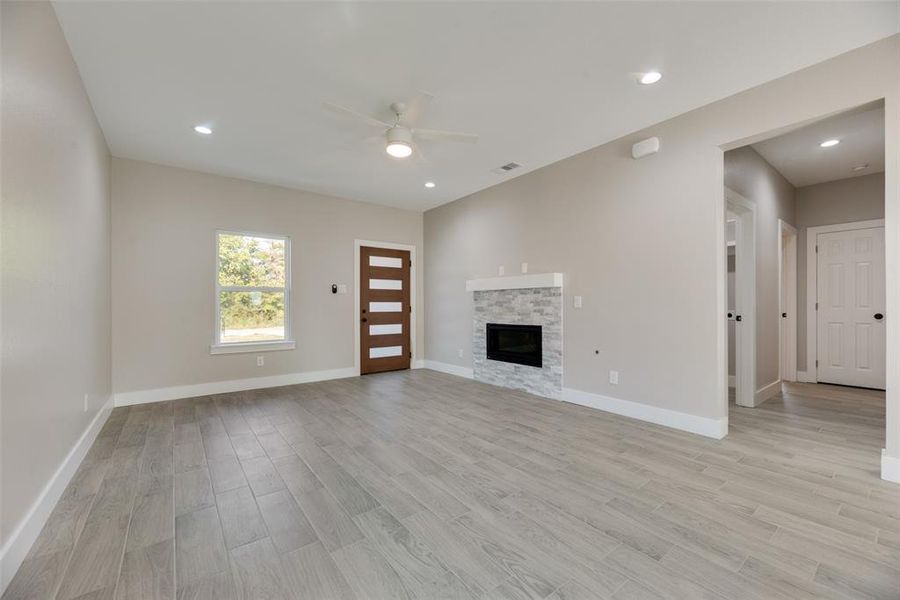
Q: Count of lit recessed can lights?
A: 4